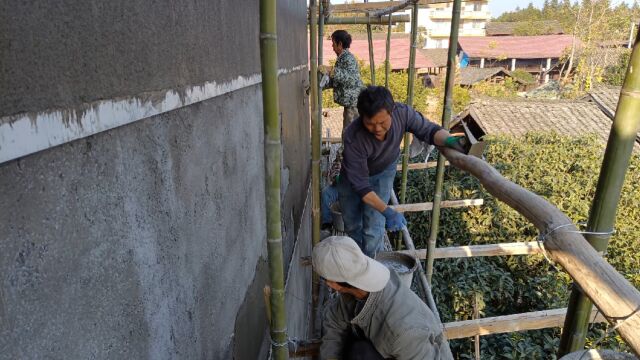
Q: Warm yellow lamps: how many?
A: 0